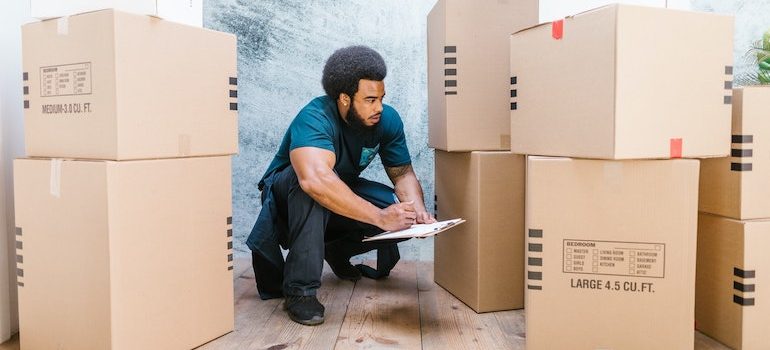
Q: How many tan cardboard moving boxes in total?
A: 8